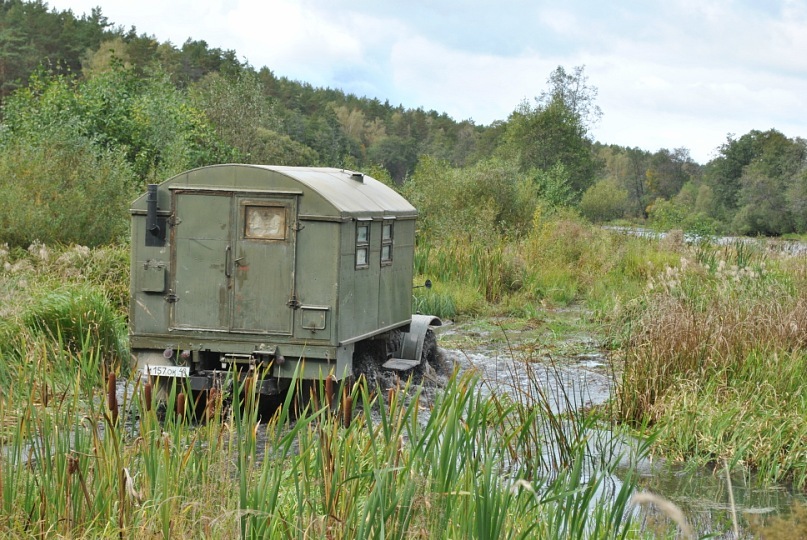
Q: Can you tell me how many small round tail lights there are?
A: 3